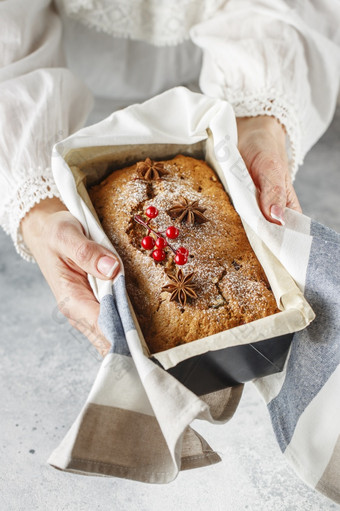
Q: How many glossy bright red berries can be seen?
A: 7